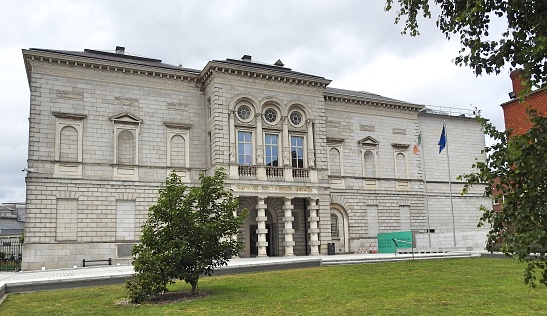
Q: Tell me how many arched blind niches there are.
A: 6